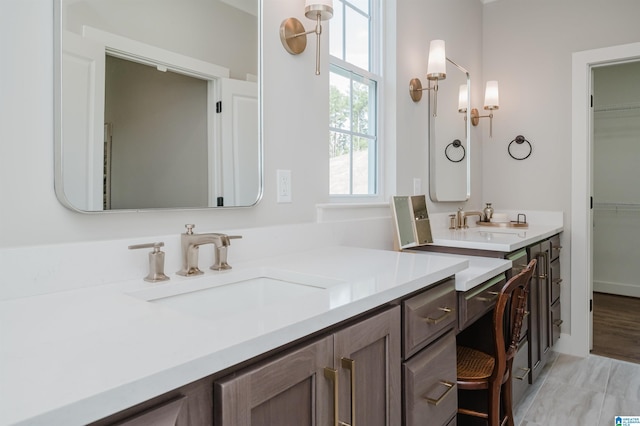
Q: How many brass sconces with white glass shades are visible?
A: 3